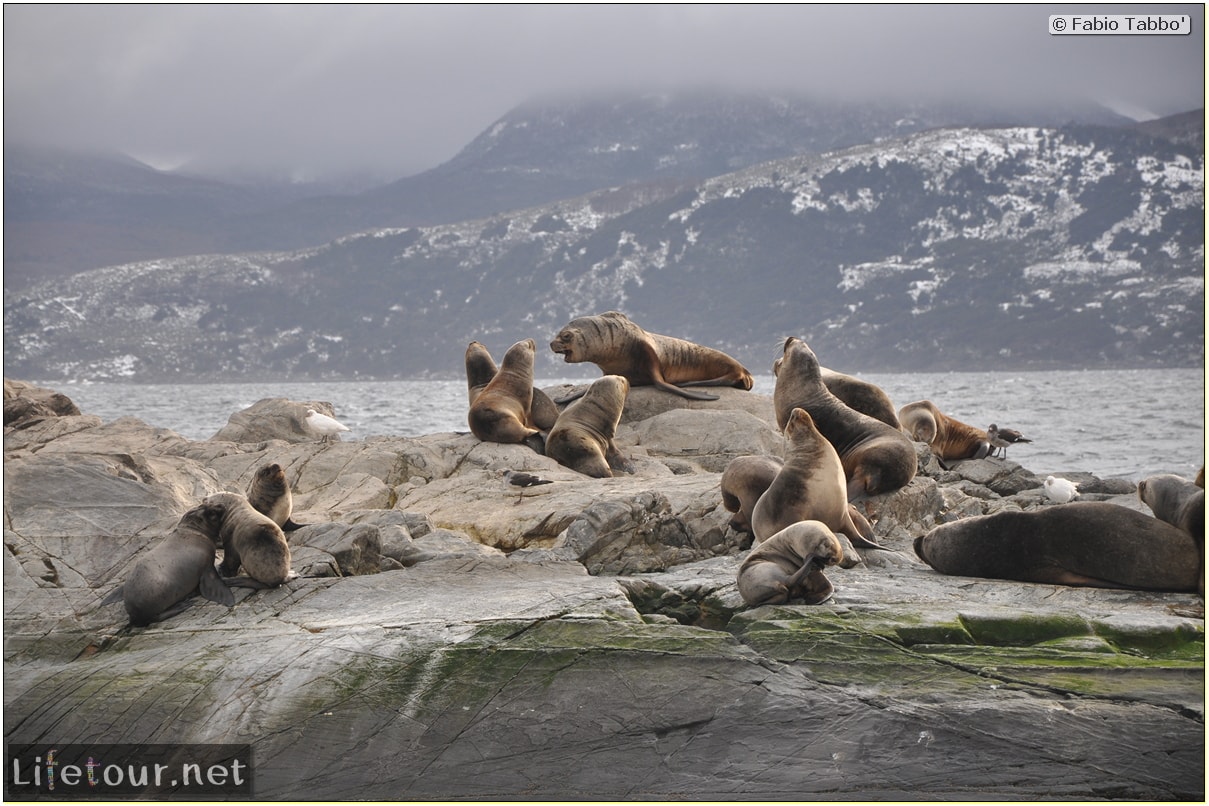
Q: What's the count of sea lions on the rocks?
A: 15